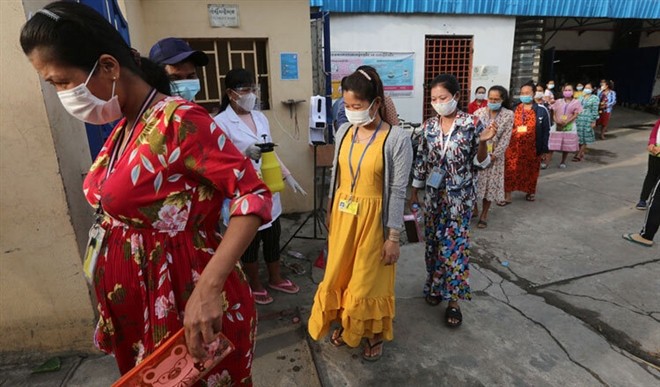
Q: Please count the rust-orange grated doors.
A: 1